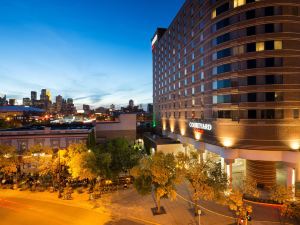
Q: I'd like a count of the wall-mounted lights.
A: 6